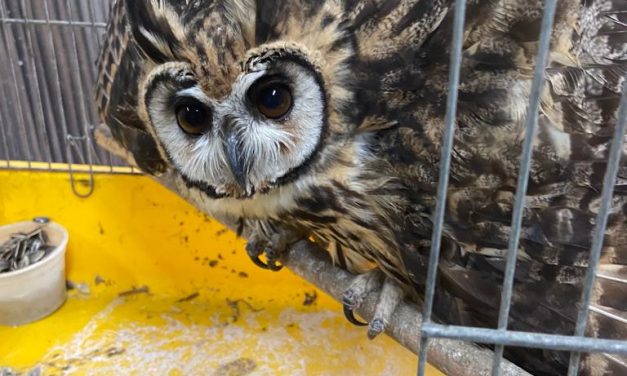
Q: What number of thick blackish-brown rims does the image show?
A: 2